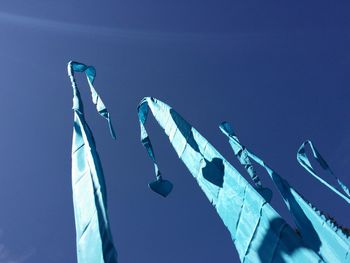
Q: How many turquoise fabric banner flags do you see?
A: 4